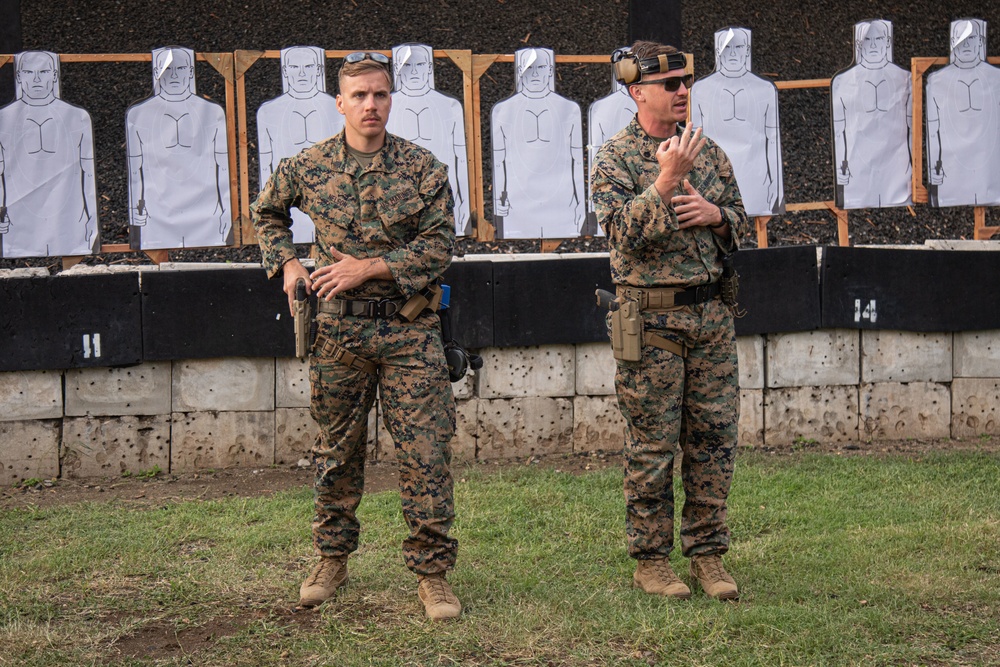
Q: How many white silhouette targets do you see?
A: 9